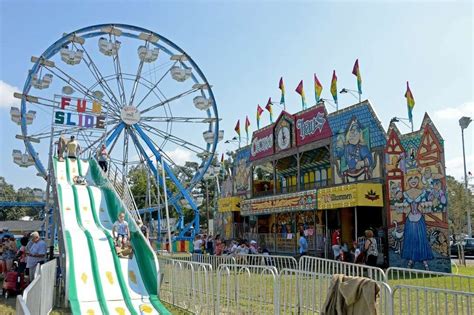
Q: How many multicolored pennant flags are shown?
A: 11